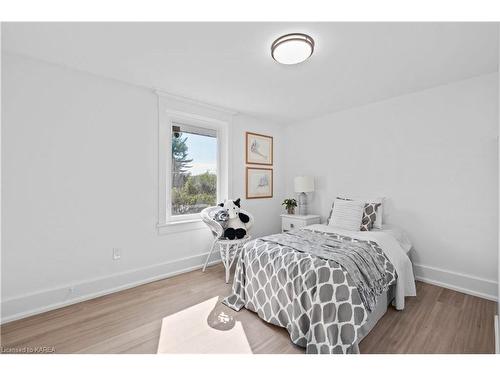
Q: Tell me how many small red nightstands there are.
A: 0